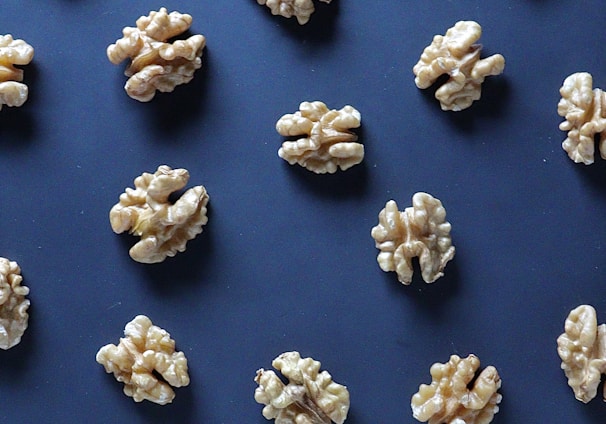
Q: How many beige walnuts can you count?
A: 13